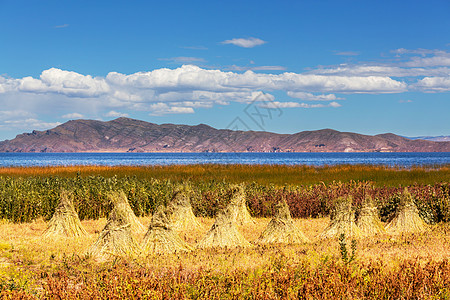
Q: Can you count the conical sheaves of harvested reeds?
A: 11